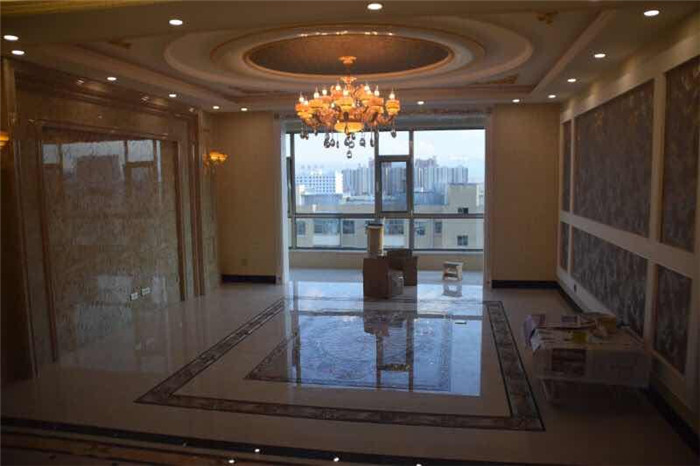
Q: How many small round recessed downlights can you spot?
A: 14